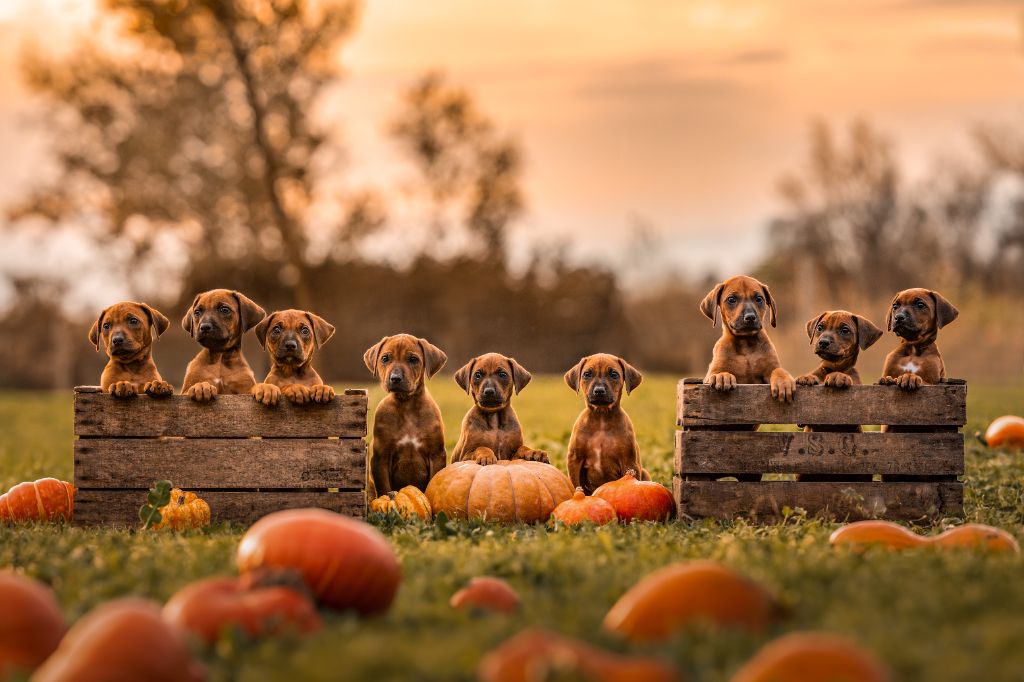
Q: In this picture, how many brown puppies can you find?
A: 9